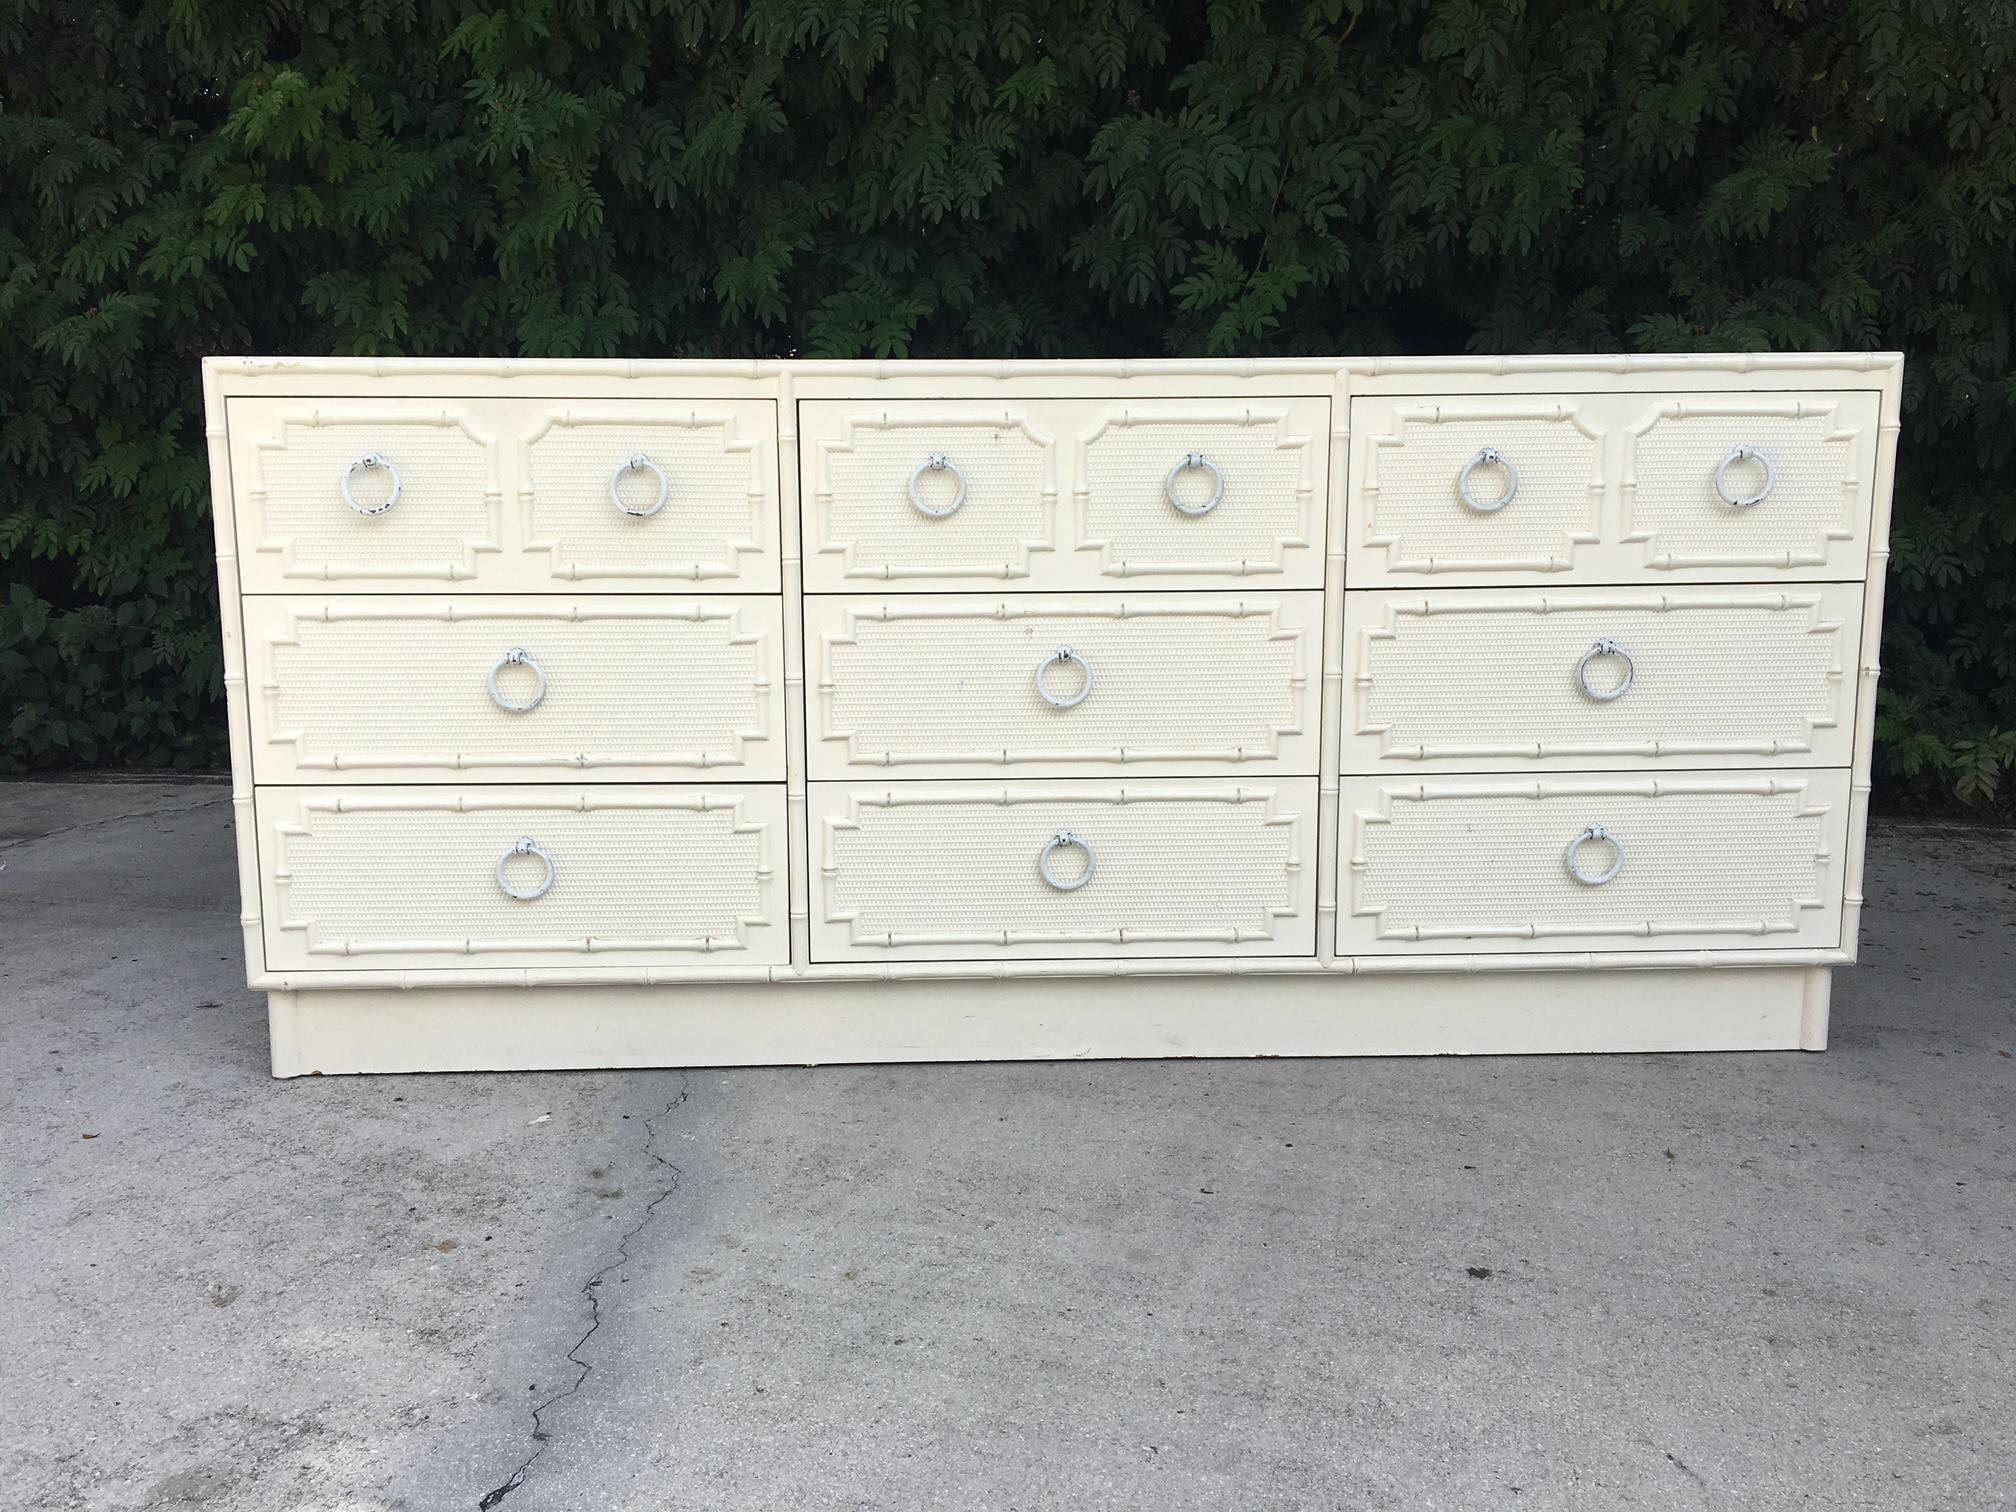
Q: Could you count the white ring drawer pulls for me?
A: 12